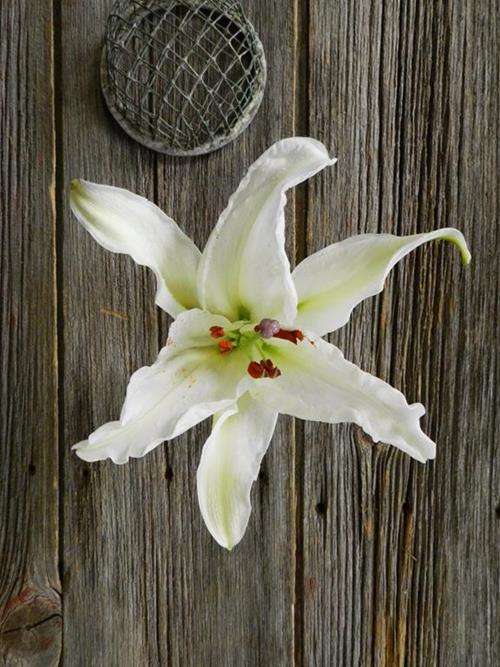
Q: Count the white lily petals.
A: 6